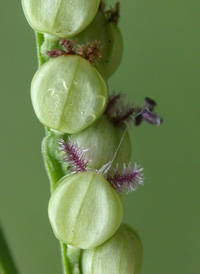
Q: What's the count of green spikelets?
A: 6